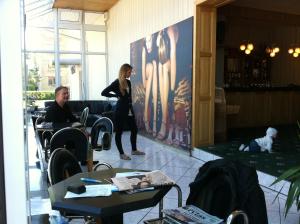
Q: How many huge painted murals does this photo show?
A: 1